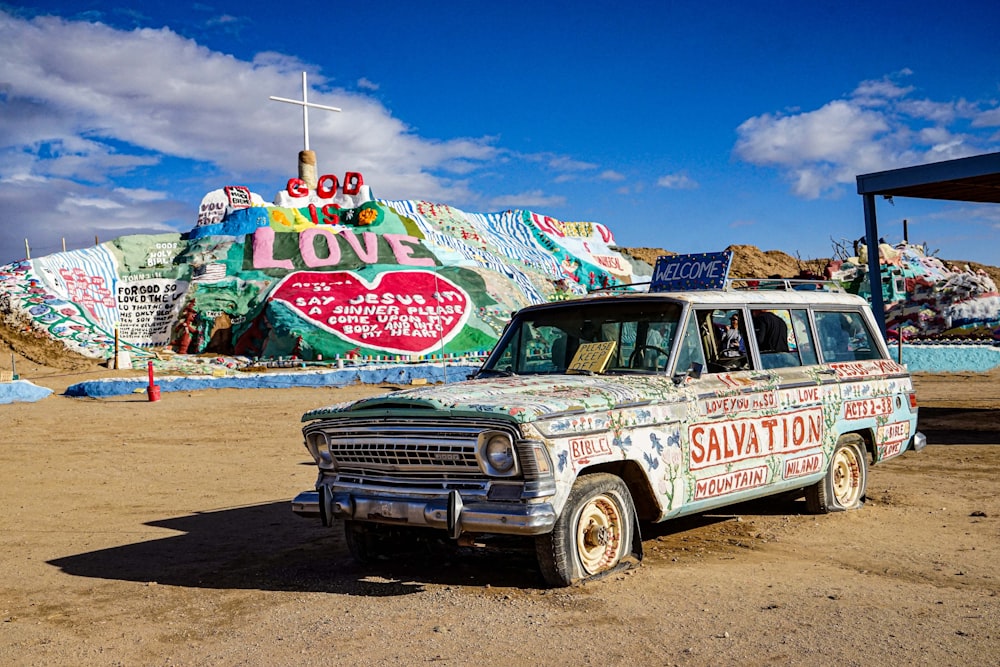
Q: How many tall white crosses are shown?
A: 1